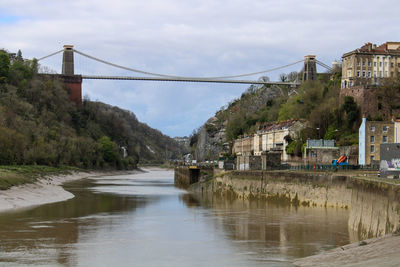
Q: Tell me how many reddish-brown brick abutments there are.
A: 1